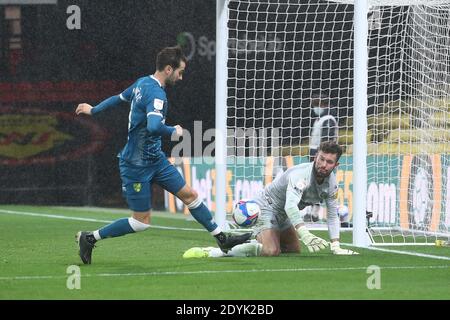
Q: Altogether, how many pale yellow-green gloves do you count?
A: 2